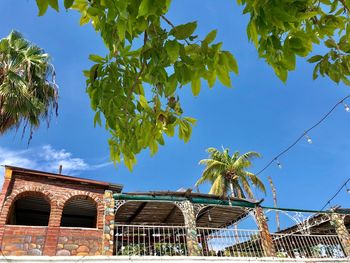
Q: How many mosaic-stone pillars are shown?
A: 4